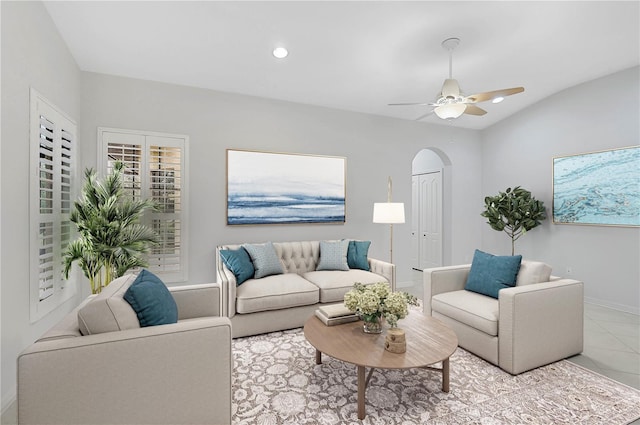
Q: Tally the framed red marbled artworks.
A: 0